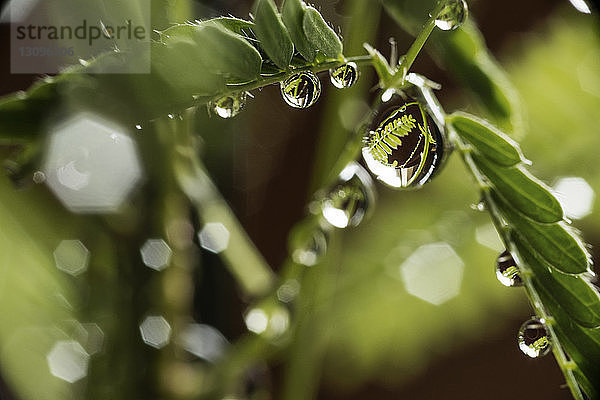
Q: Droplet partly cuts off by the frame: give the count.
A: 1